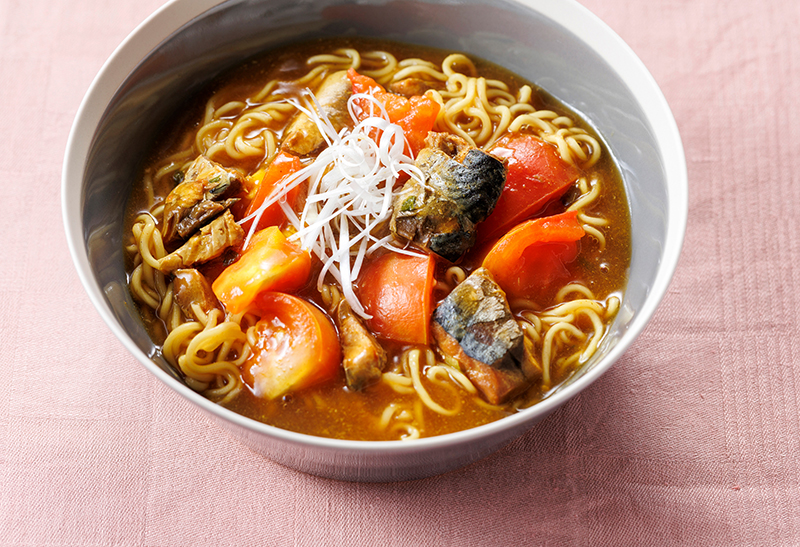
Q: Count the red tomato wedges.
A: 7